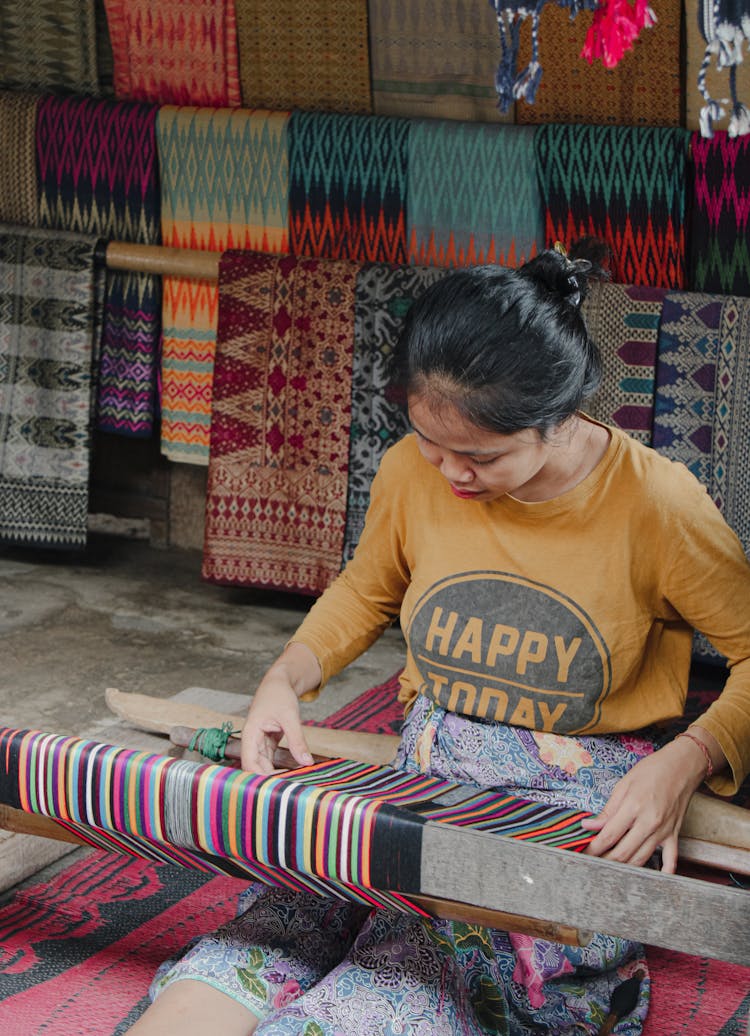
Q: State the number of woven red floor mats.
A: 1